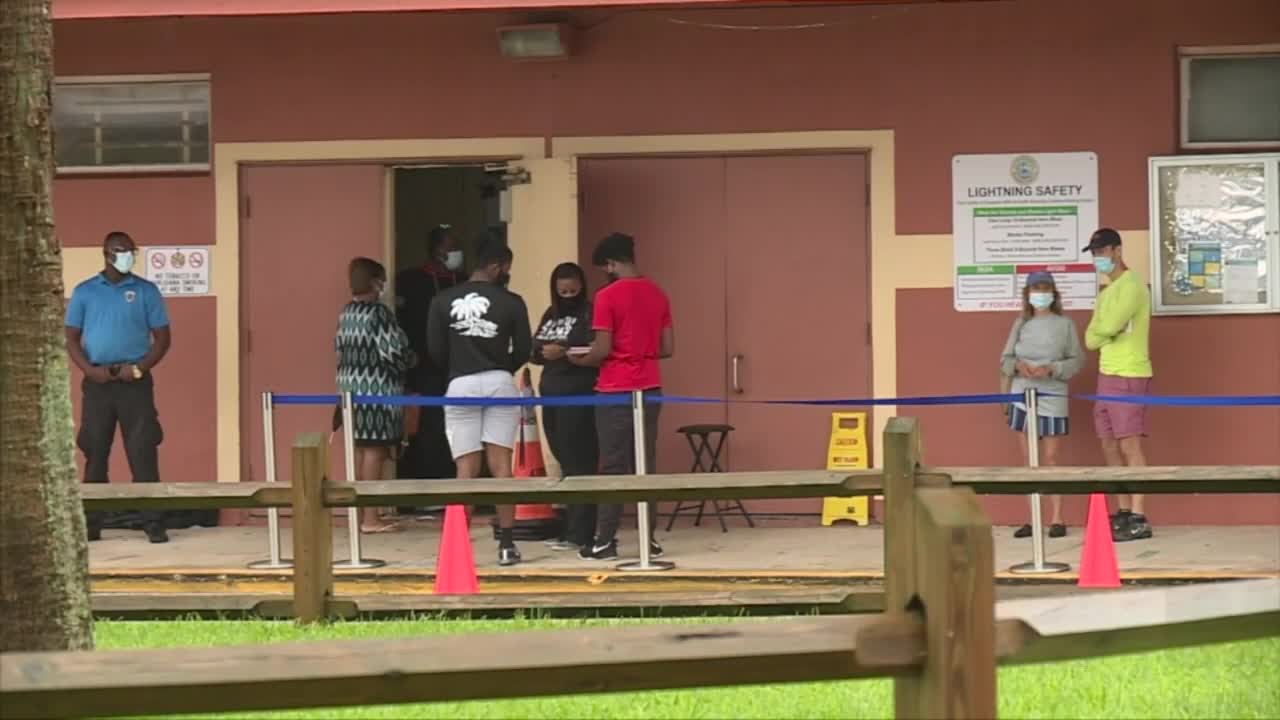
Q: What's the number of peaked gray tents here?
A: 0